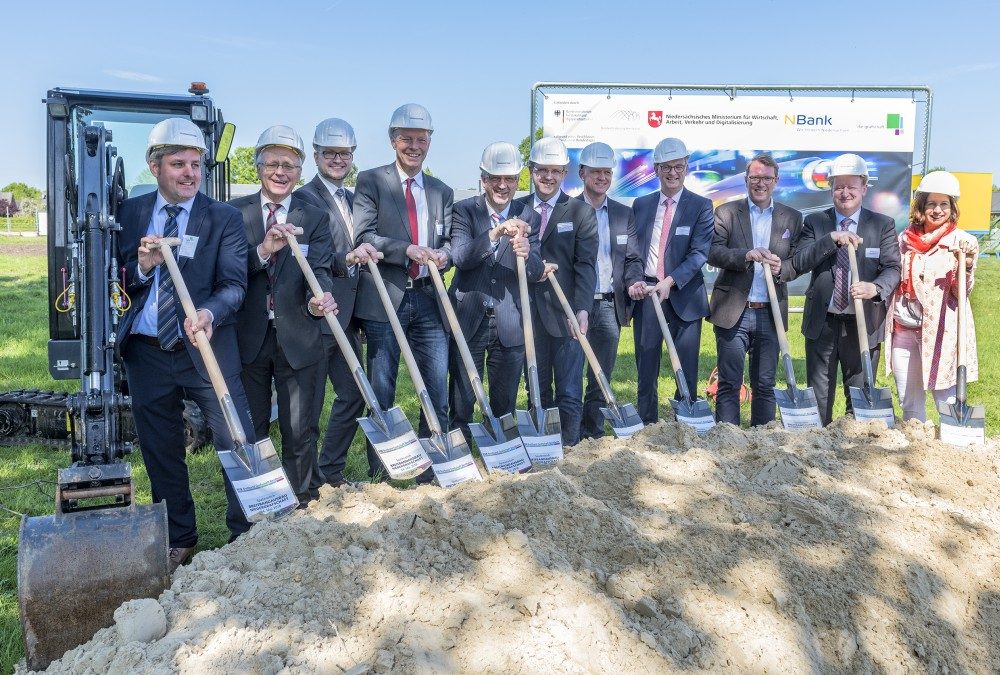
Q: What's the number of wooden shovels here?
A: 10